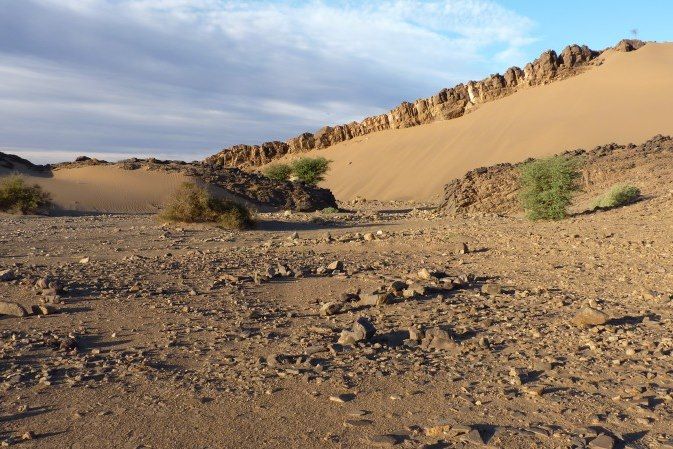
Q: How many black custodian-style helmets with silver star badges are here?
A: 0